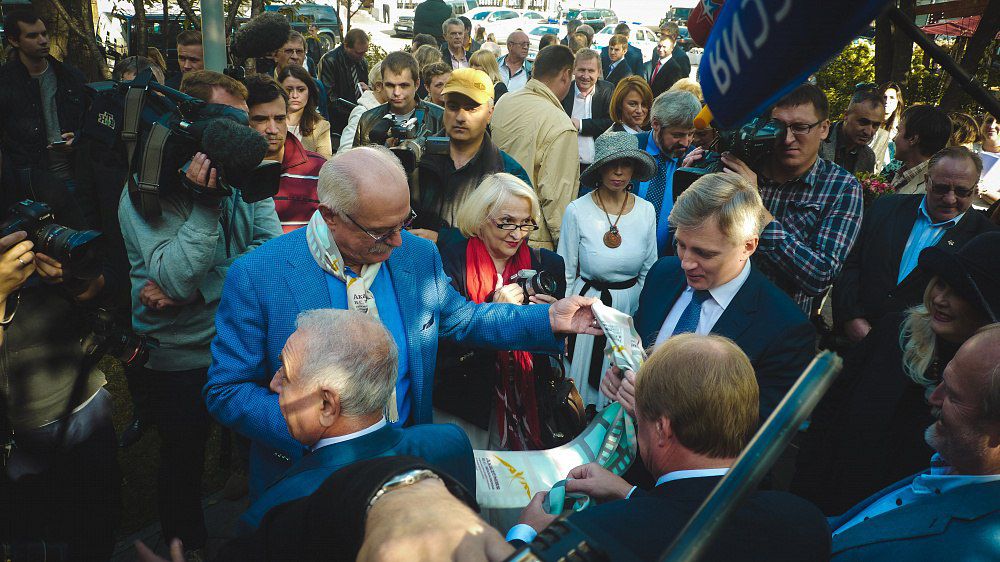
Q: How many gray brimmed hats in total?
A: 1